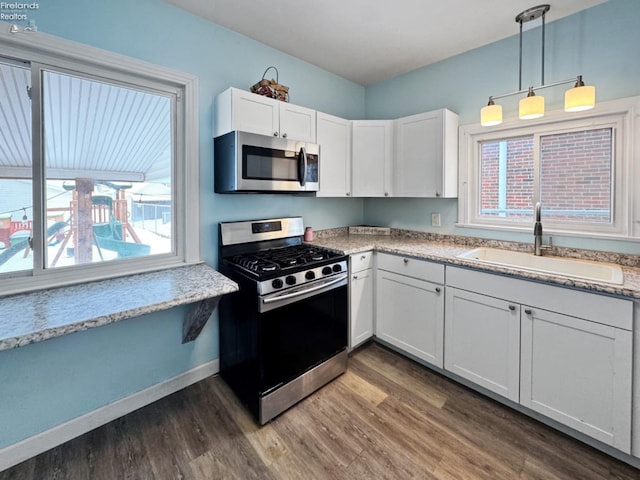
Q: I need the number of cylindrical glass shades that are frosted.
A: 3